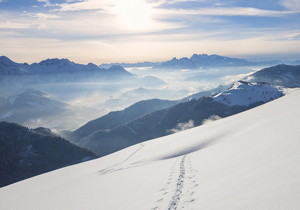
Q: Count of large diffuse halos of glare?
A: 1